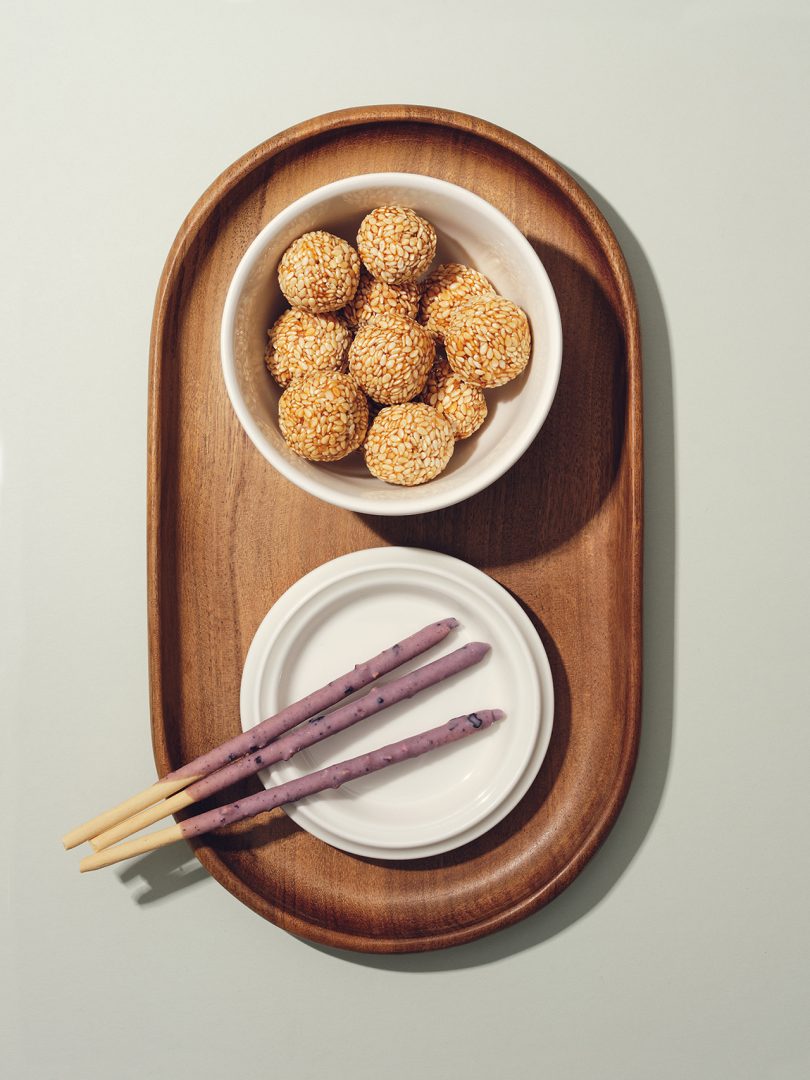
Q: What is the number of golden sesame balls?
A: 10